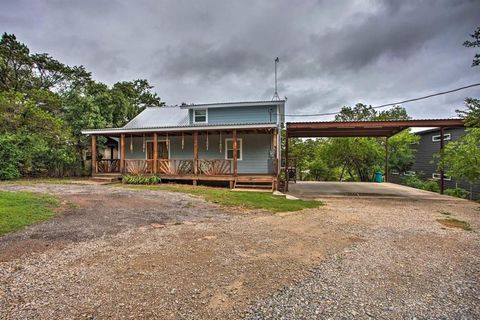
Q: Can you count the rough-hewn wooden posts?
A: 6